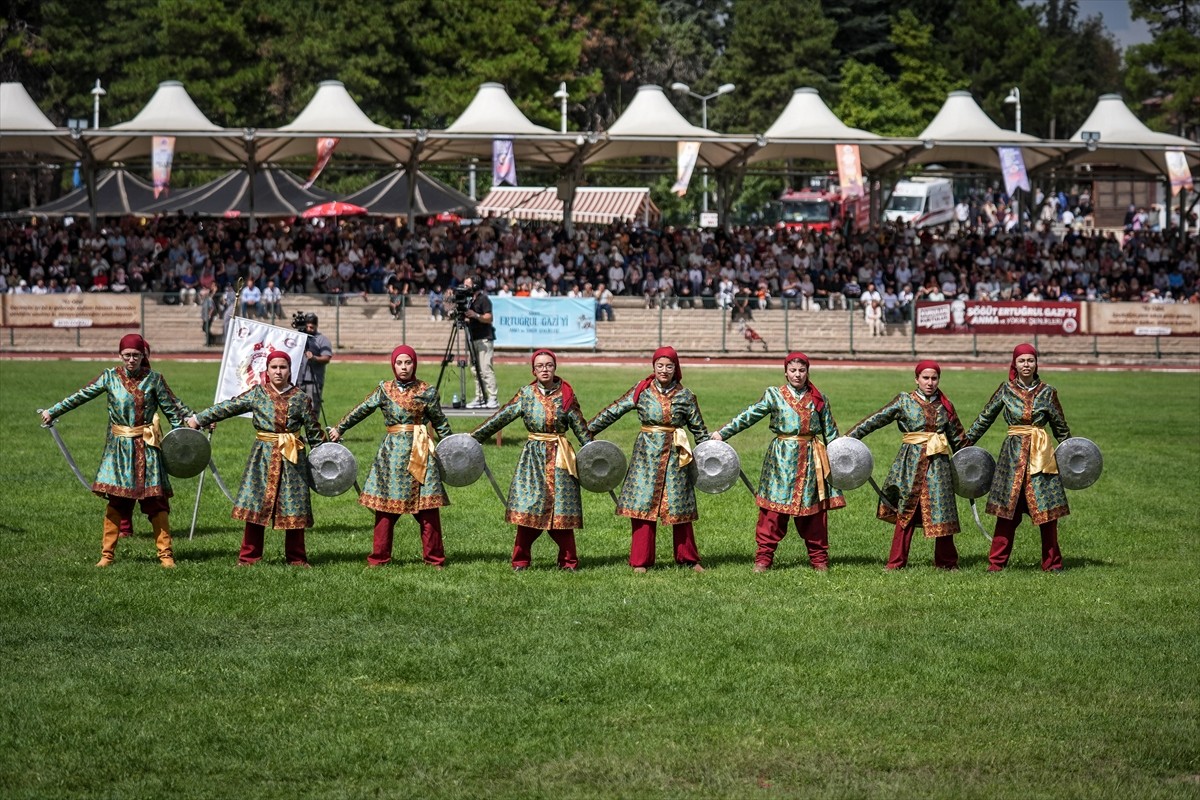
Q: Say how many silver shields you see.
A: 8